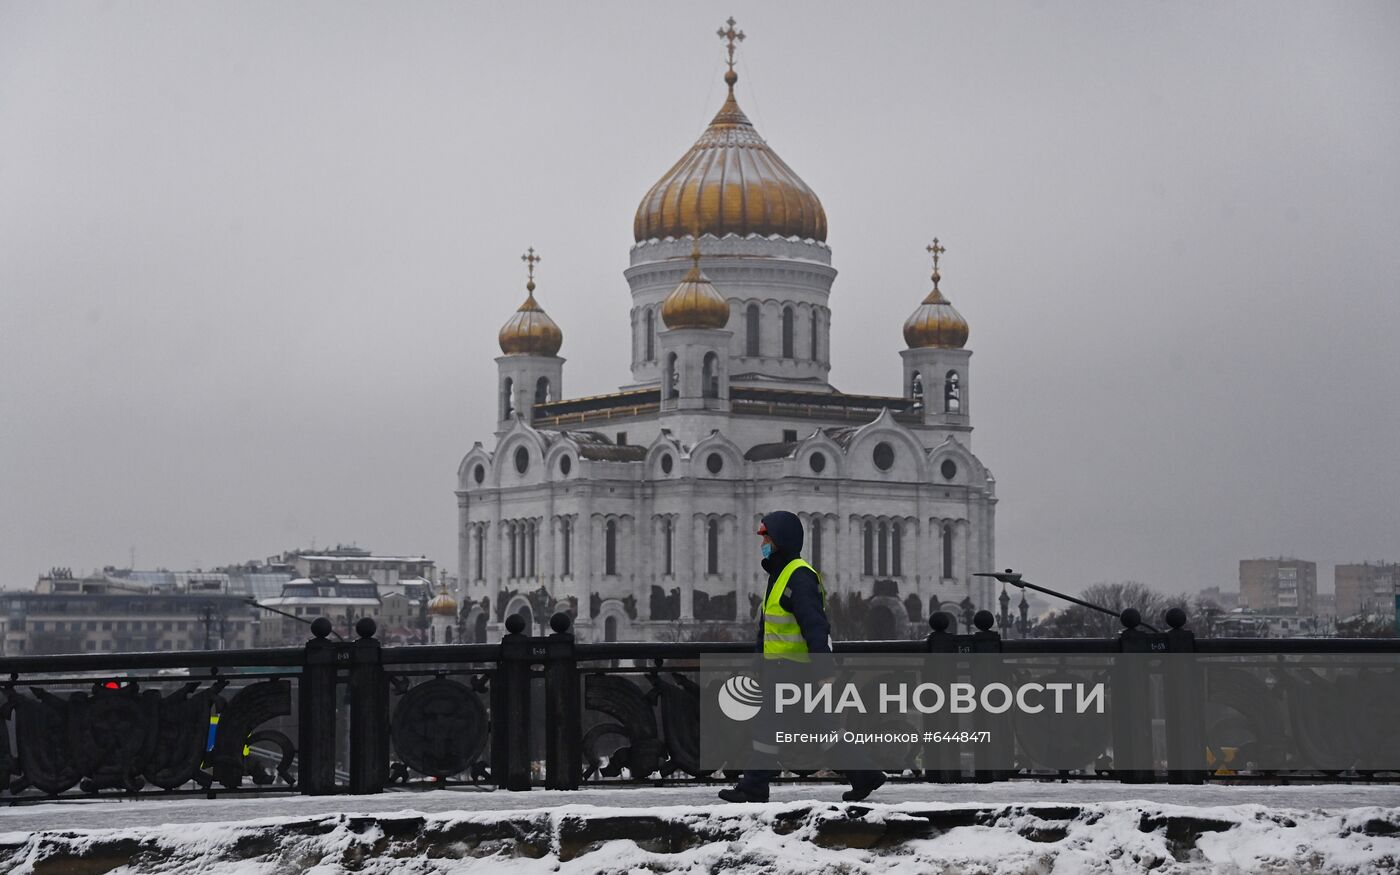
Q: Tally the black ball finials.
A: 8